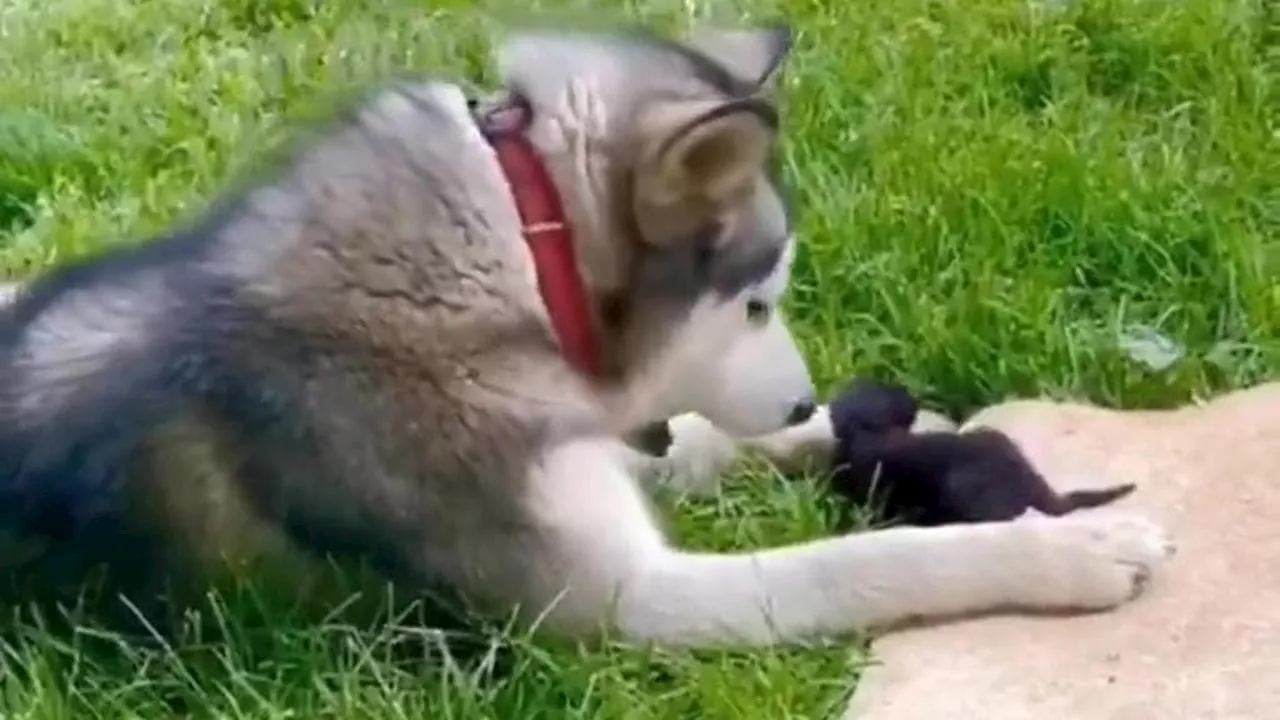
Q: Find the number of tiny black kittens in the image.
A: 1